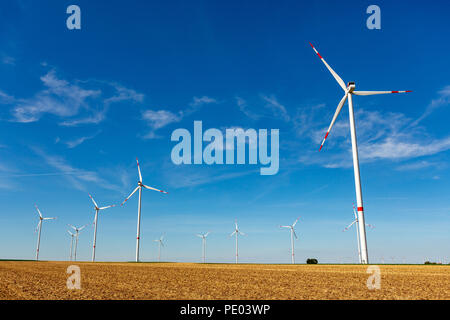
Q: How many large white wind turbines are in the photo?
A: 11